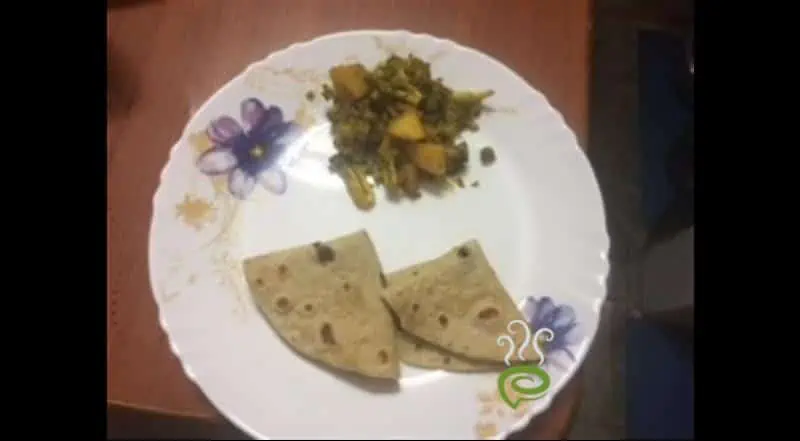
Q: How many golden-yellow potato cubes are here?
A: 3